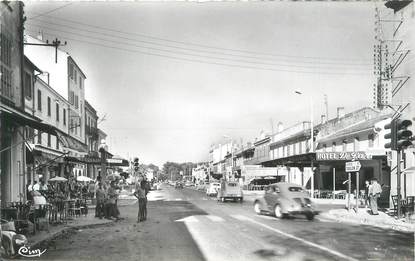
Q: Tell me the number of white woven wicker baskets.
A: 0